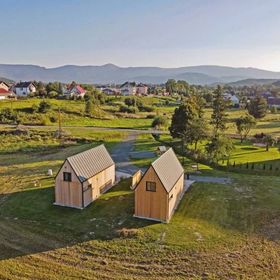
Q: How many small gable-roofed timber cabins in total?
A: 2